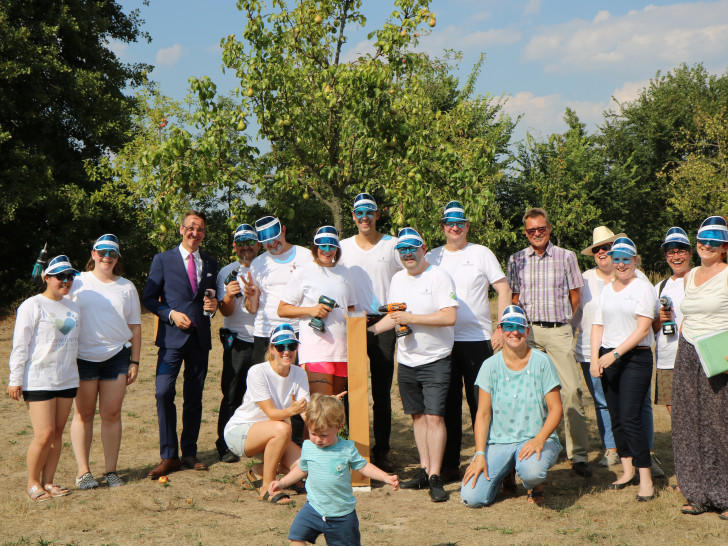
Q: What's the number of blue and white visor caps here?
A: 13